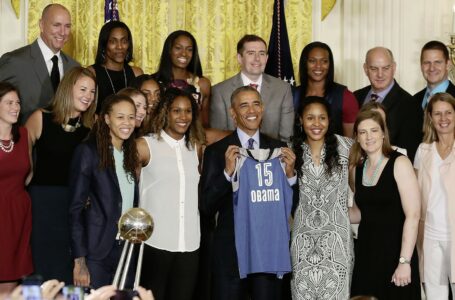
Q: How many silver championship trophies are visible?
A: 1